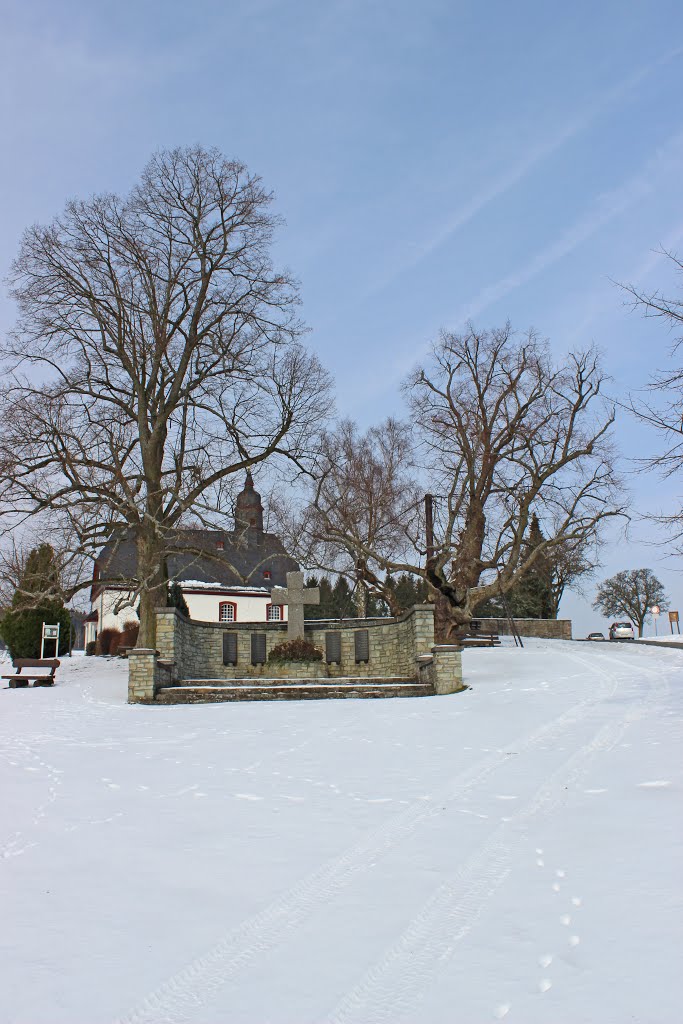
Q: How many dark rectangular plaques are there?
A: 4